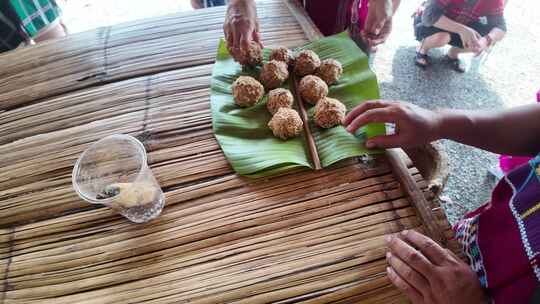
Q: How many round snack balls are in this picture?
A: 10